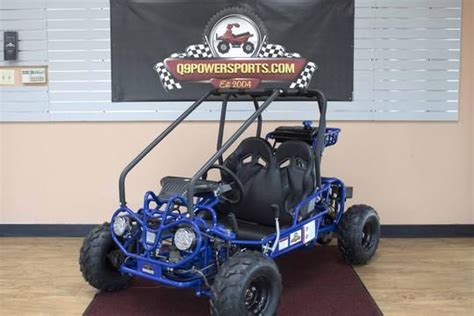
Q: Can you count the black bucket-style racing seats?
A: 2